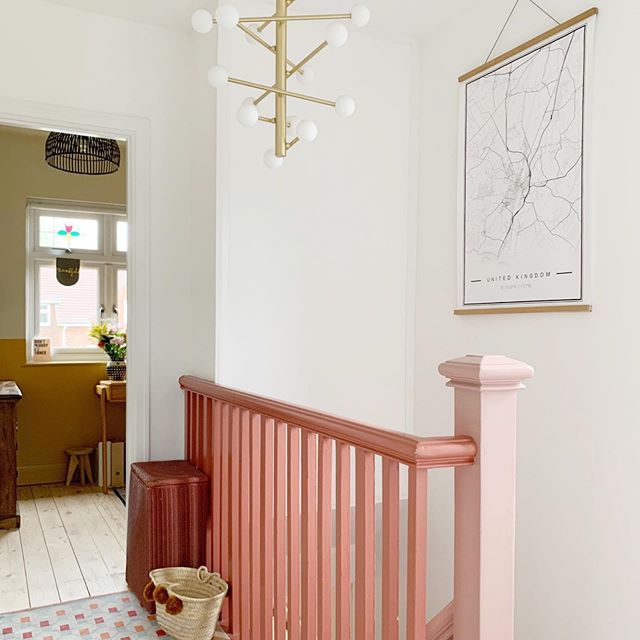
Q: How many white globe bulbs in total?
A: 13